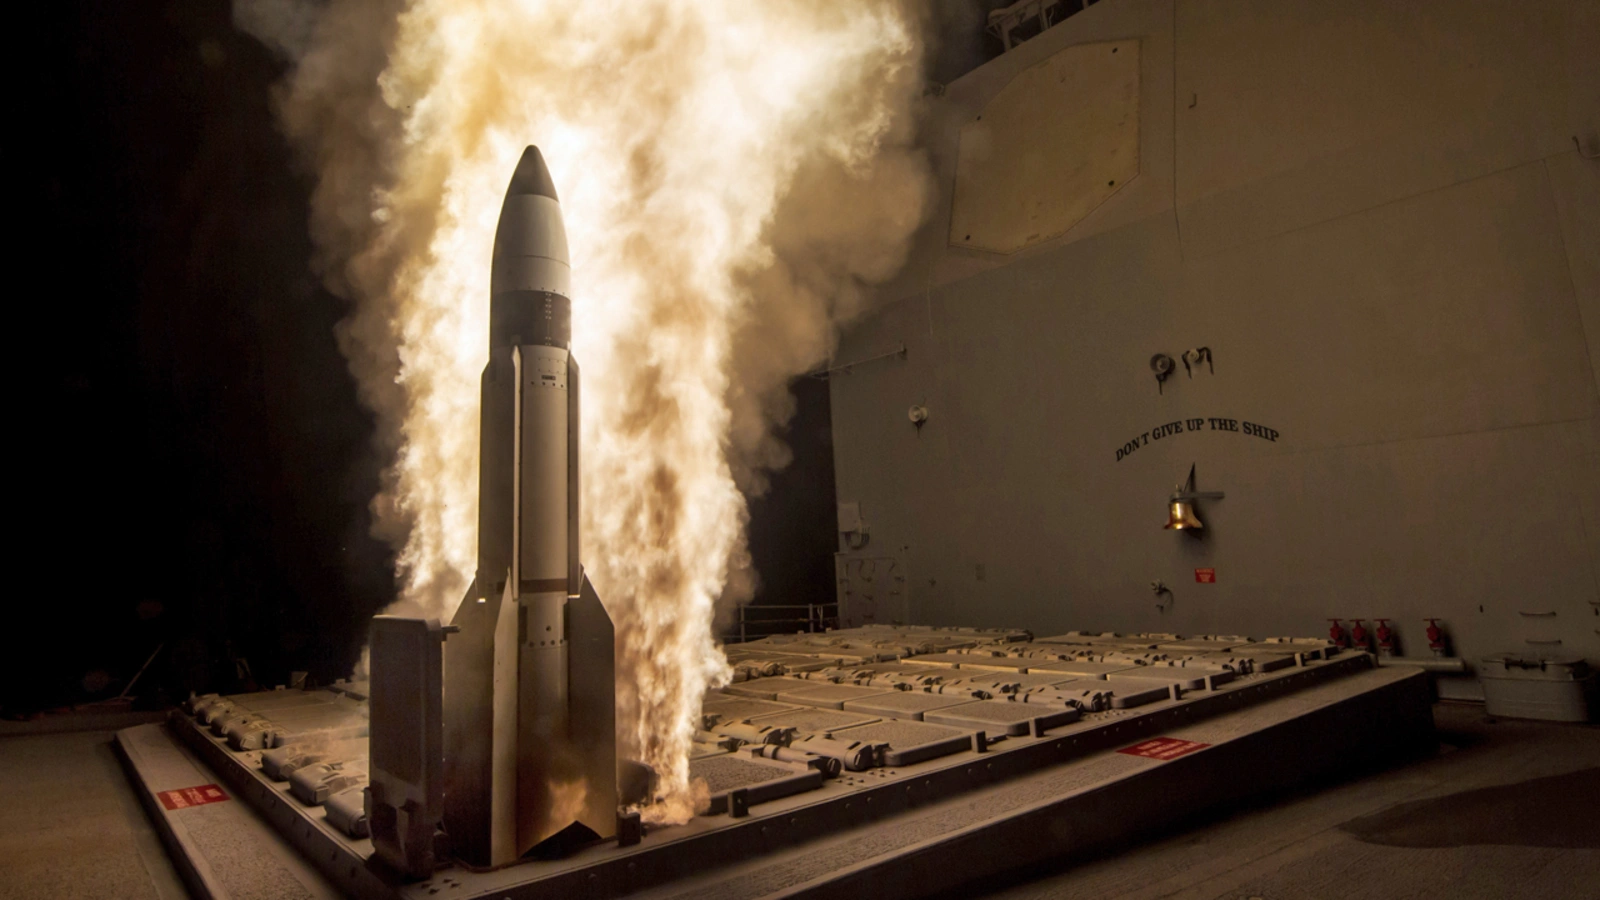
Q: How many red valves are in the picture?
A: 4